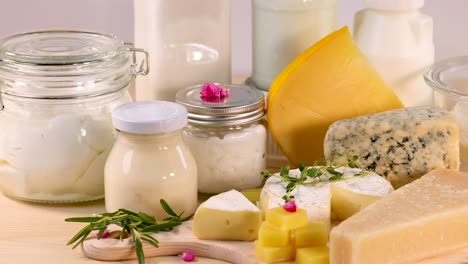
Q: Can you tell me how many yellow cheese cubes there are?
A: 5